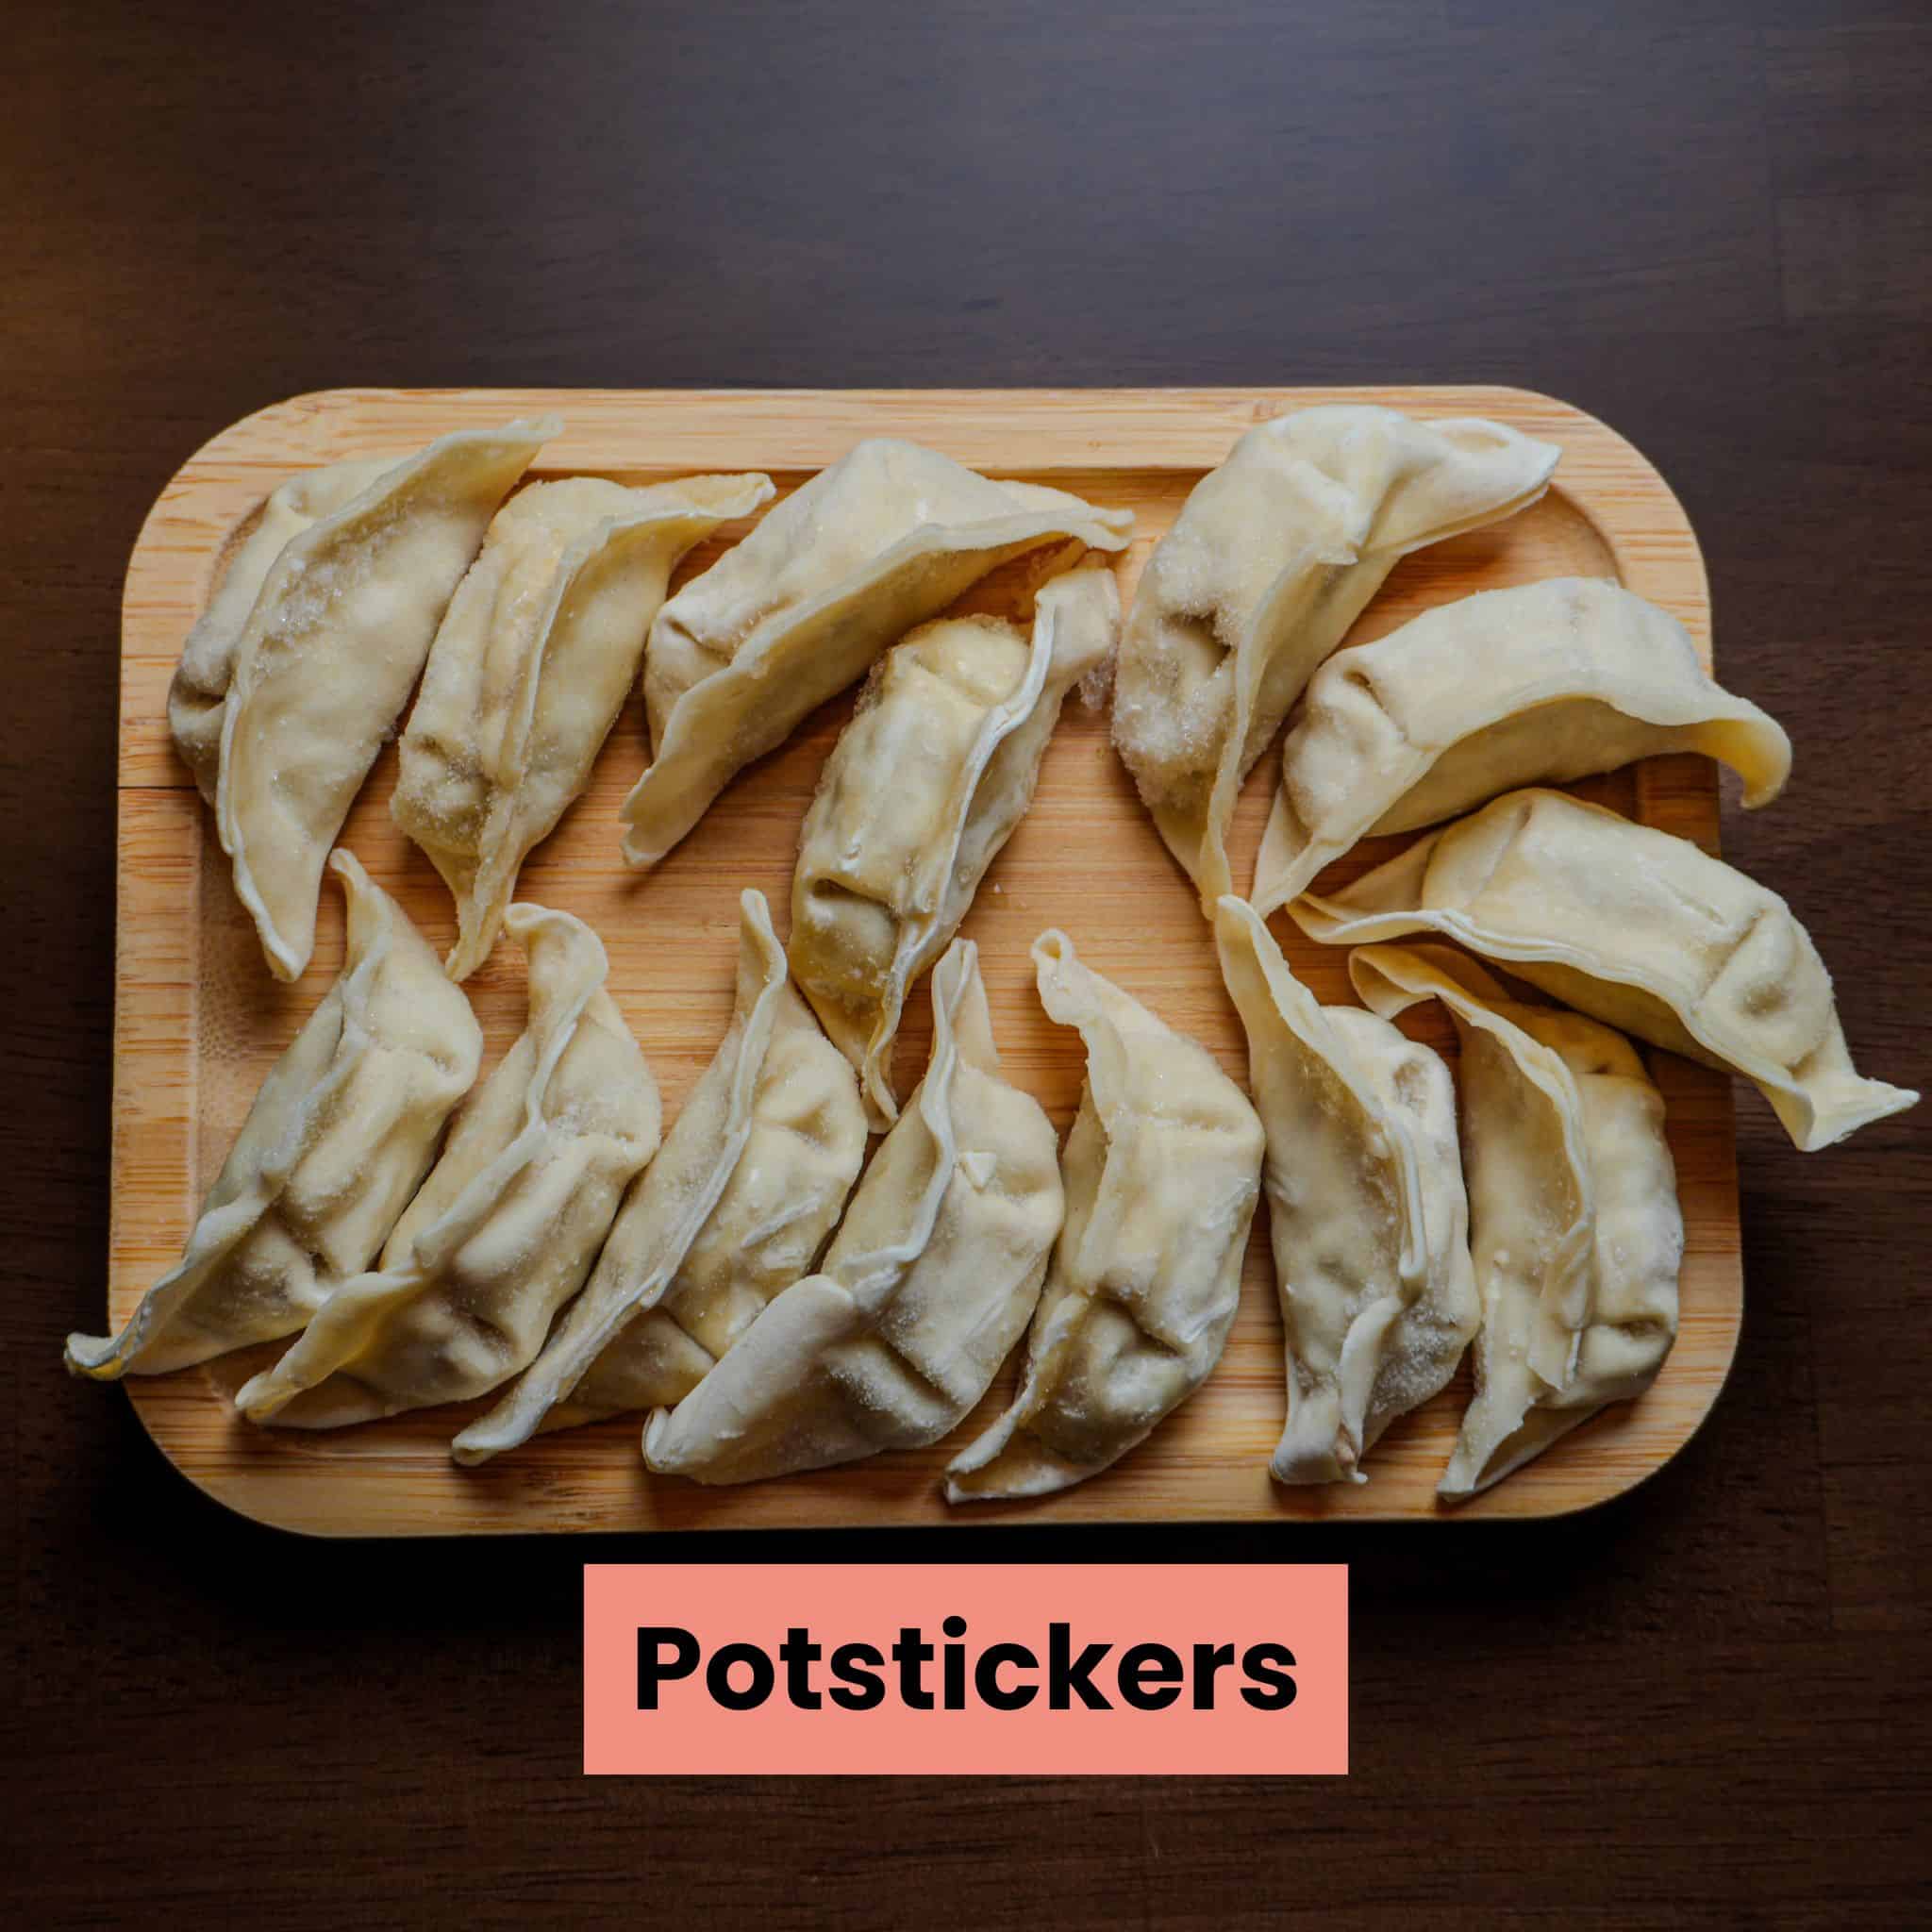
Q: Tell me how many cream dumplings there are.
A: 14